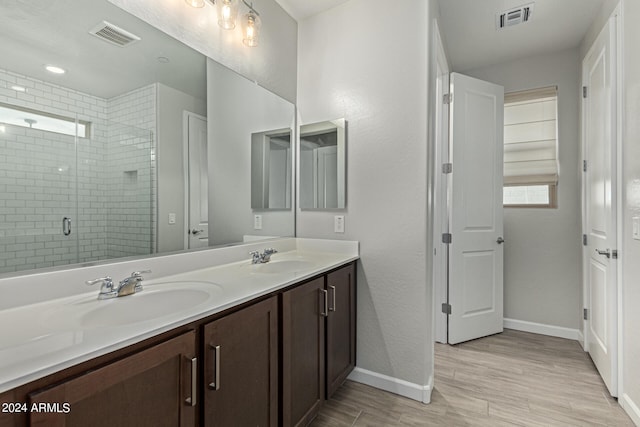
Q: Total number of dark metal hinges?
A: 8